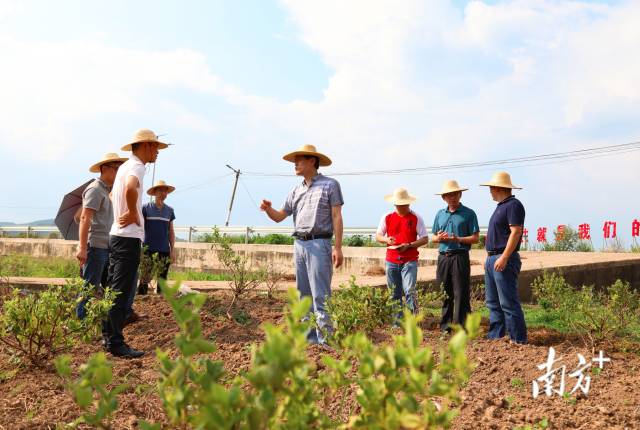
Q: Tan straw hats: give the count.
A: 7